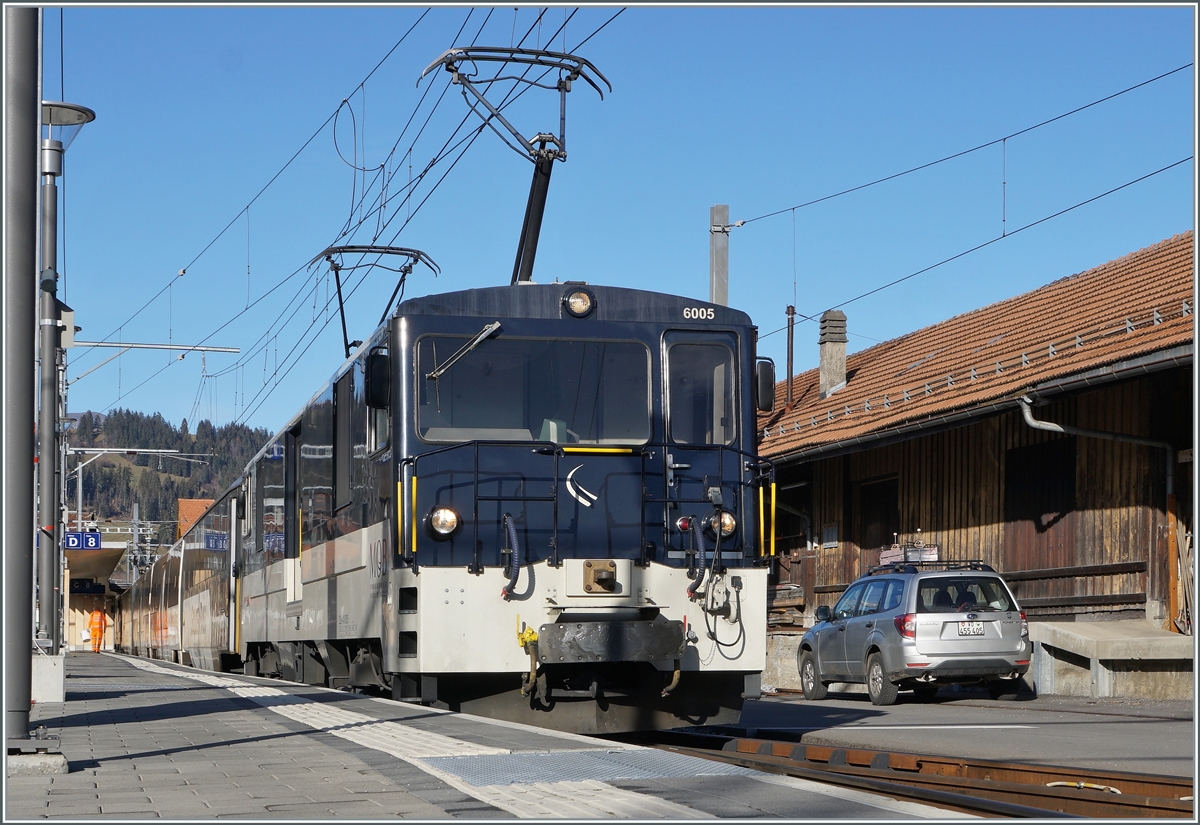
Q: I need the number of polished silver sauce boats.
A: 0